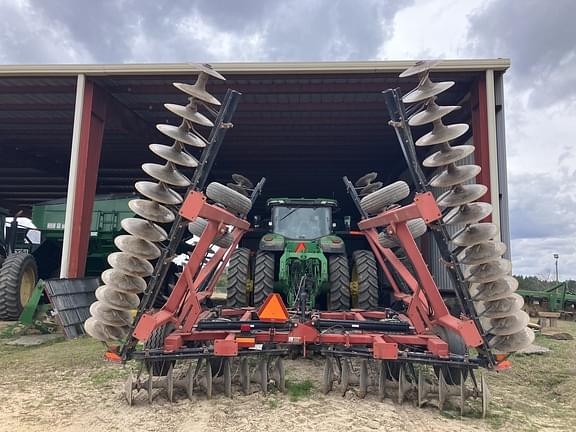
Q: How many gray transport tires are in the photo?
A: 4